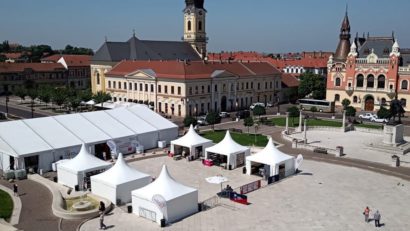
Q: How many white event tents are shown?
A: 7